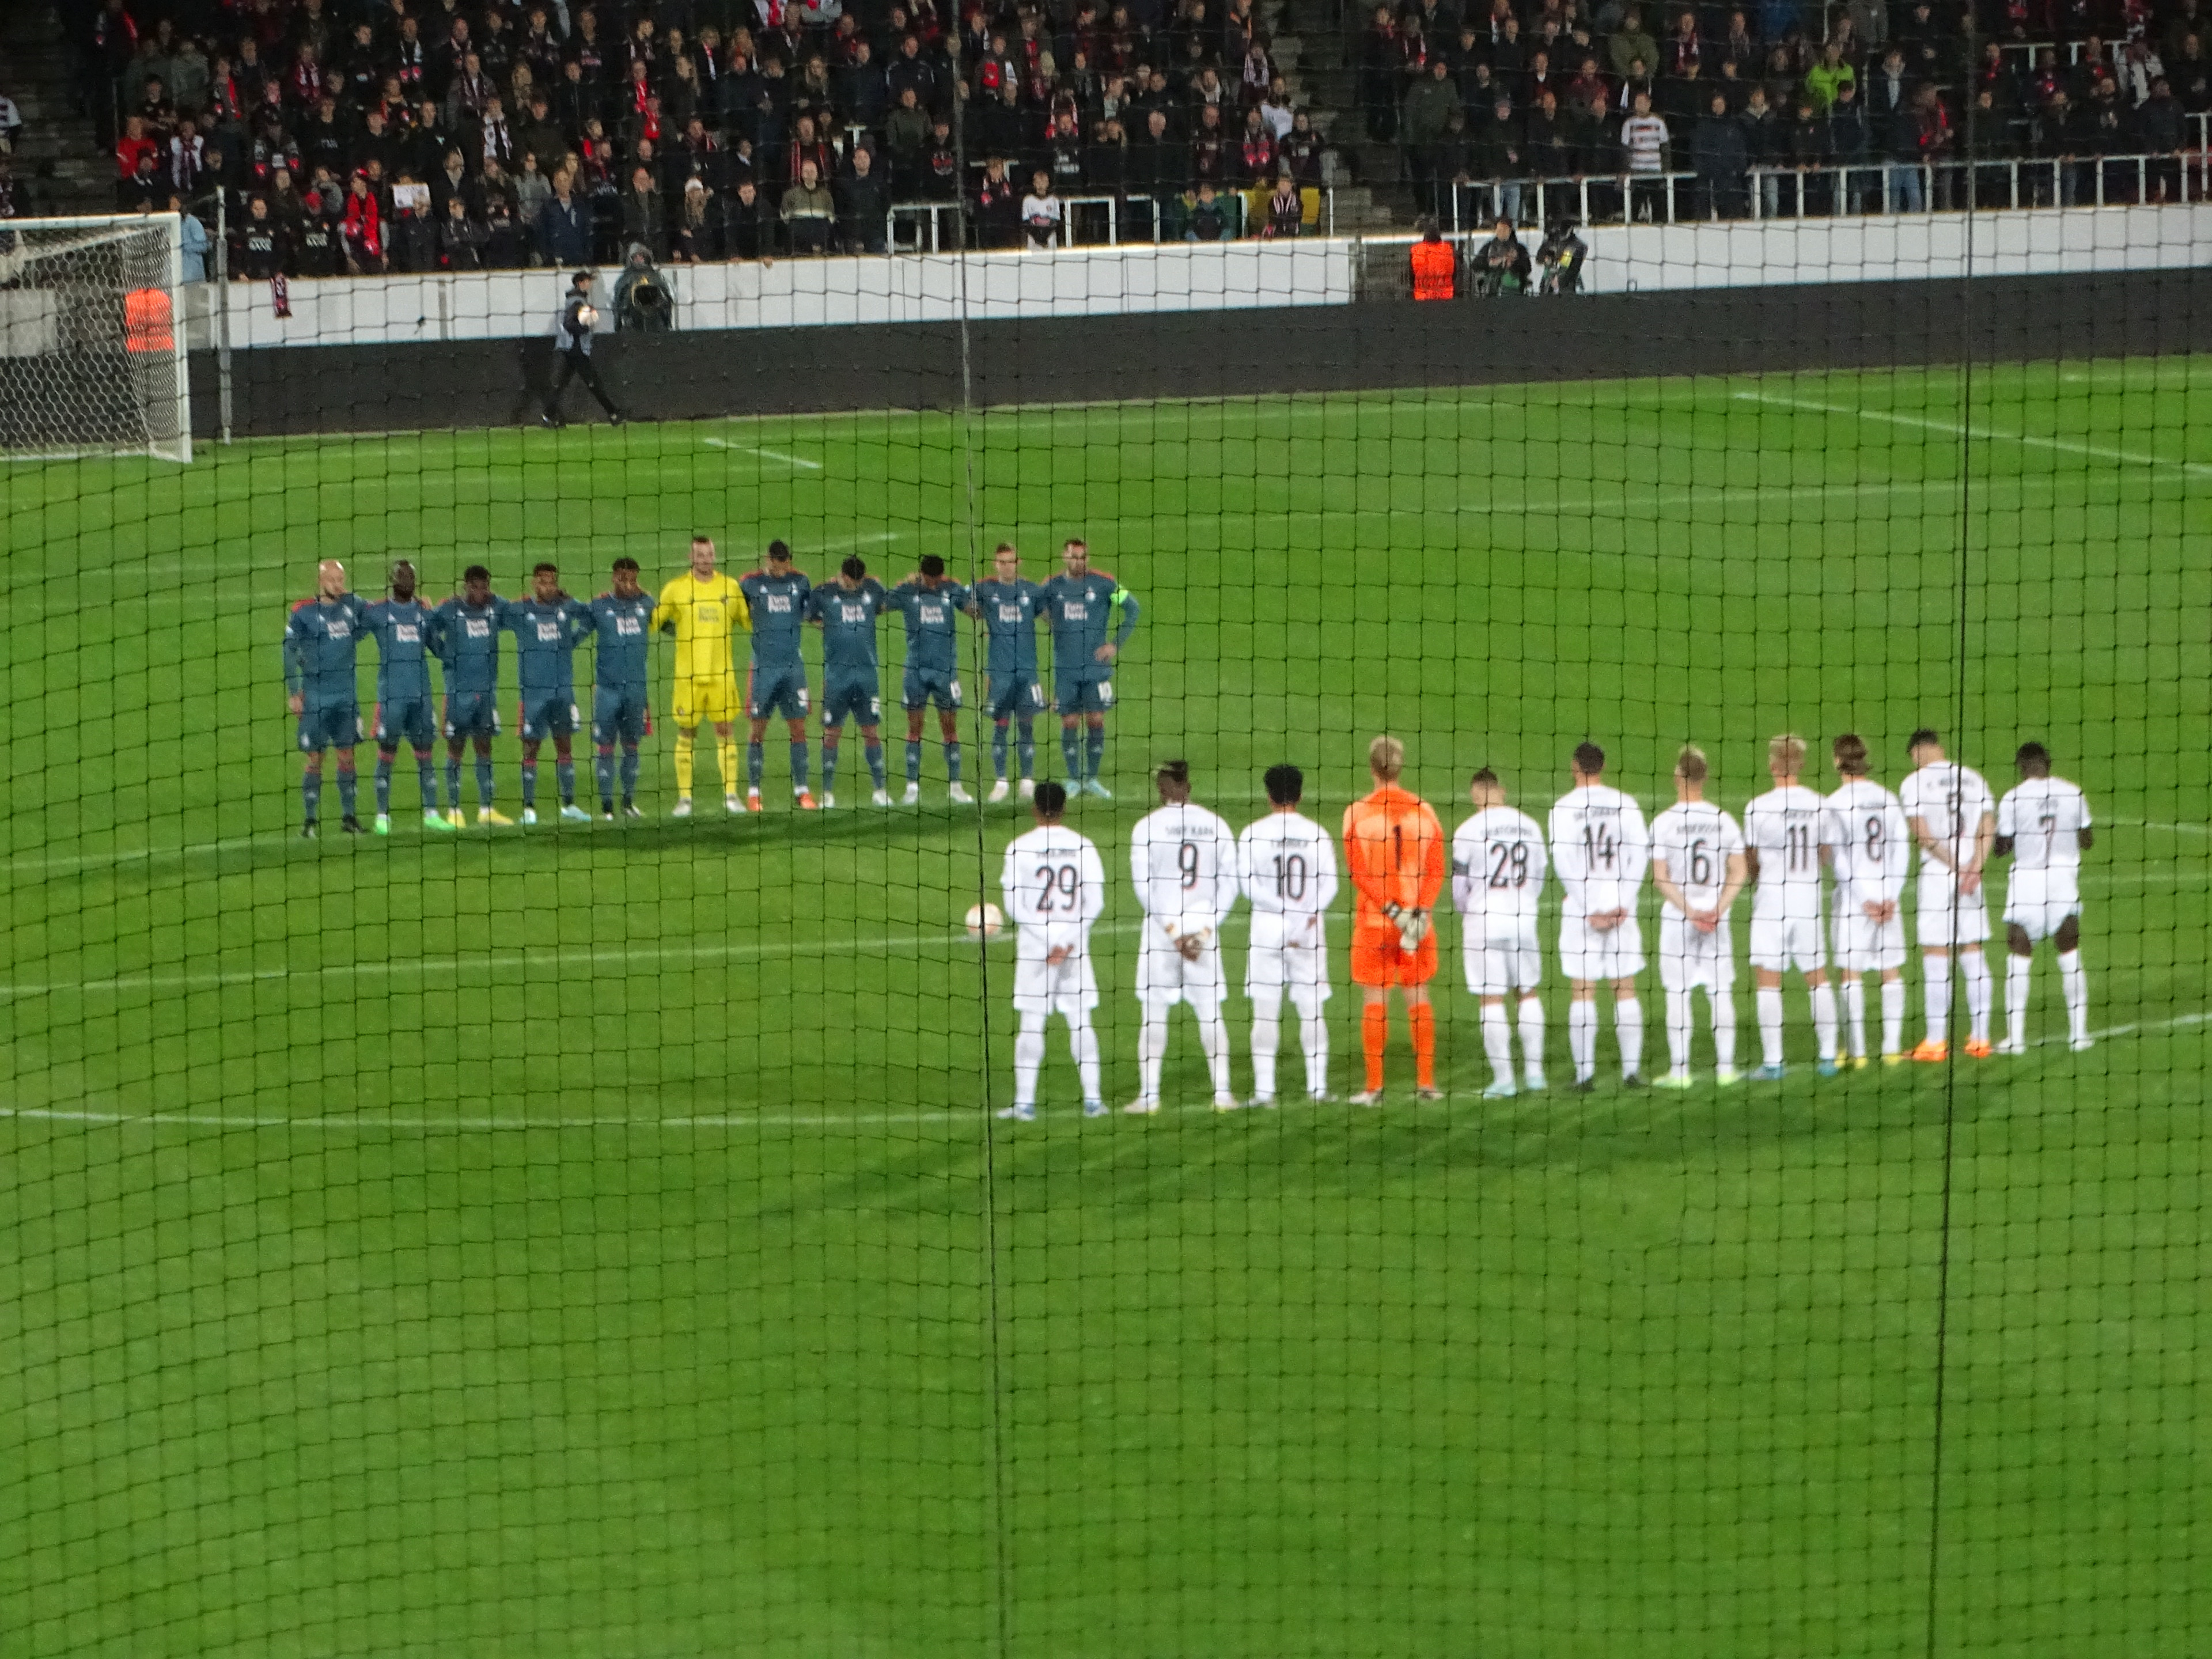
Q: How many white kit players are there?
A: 10